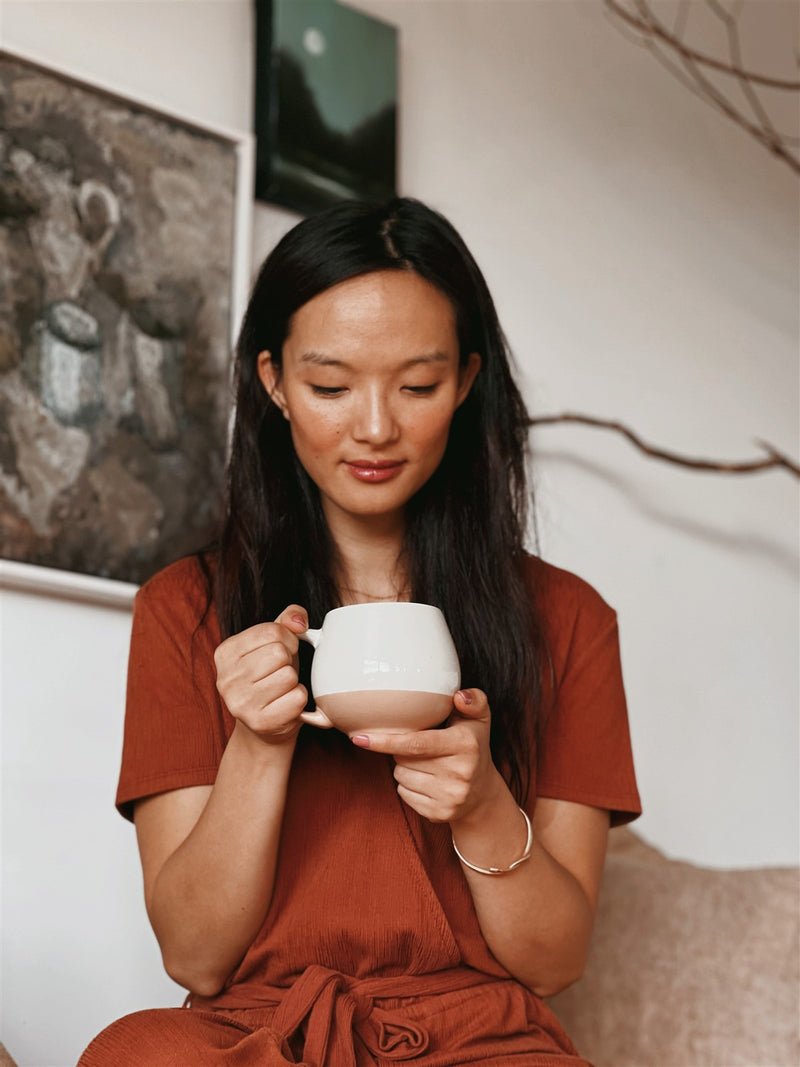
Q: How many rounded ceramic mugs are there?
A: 1